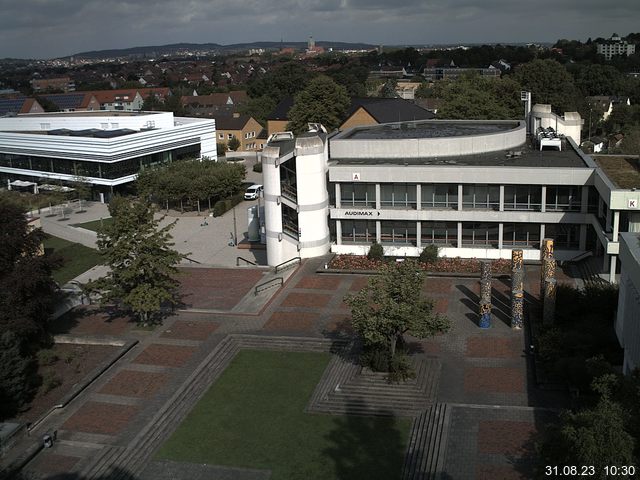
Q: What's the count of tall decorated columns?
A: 3